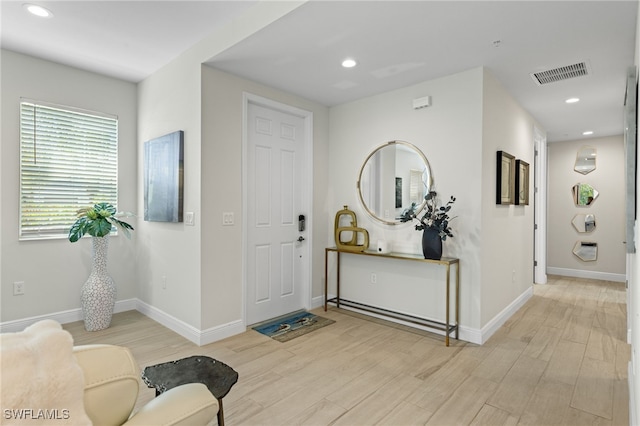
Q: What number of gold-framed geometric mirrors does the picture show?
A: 4